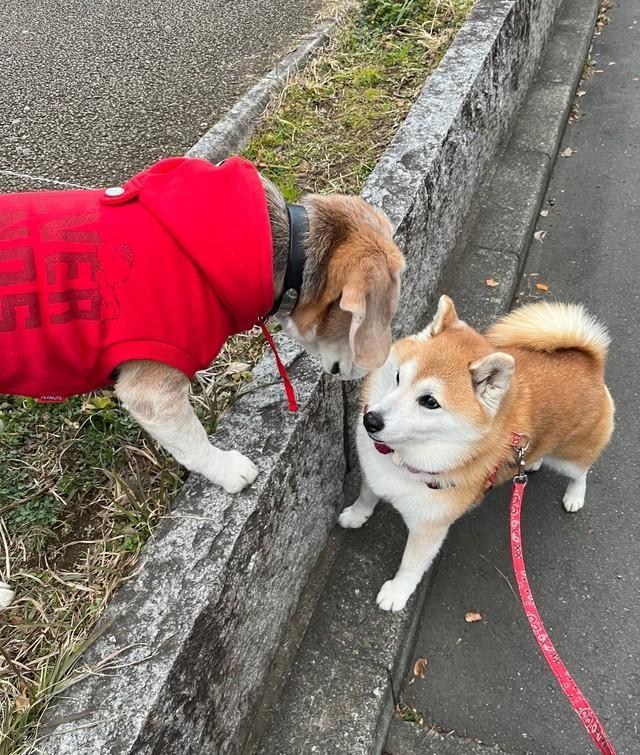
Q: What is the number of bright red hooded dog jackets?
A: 1